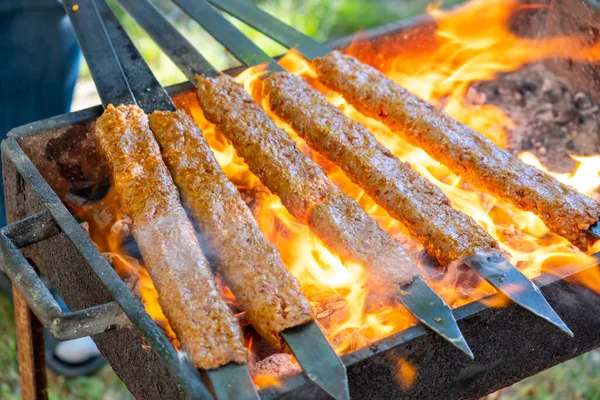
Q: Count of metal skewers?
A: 5